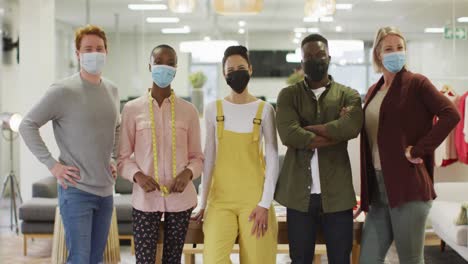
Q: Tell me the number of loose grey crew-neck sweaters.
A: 1